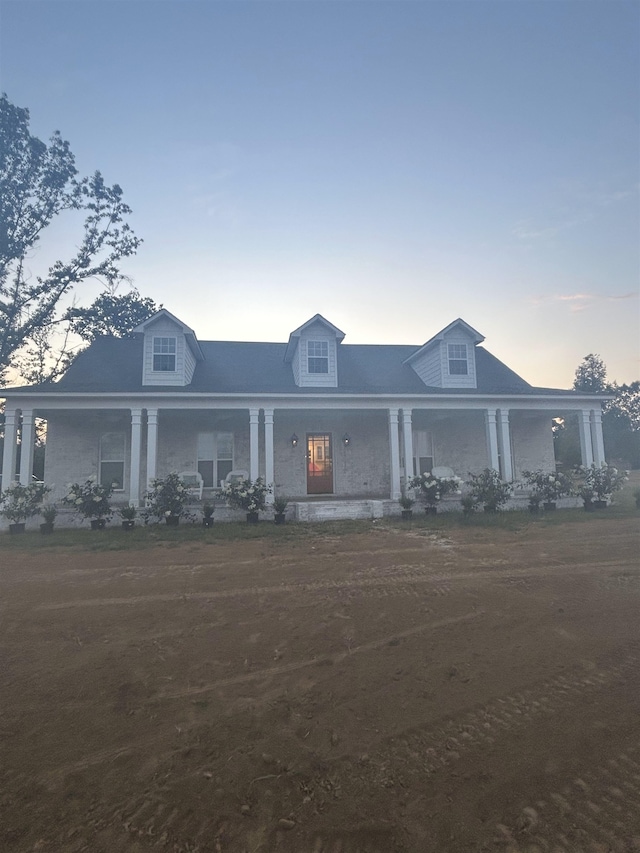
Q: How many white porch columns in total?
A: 12